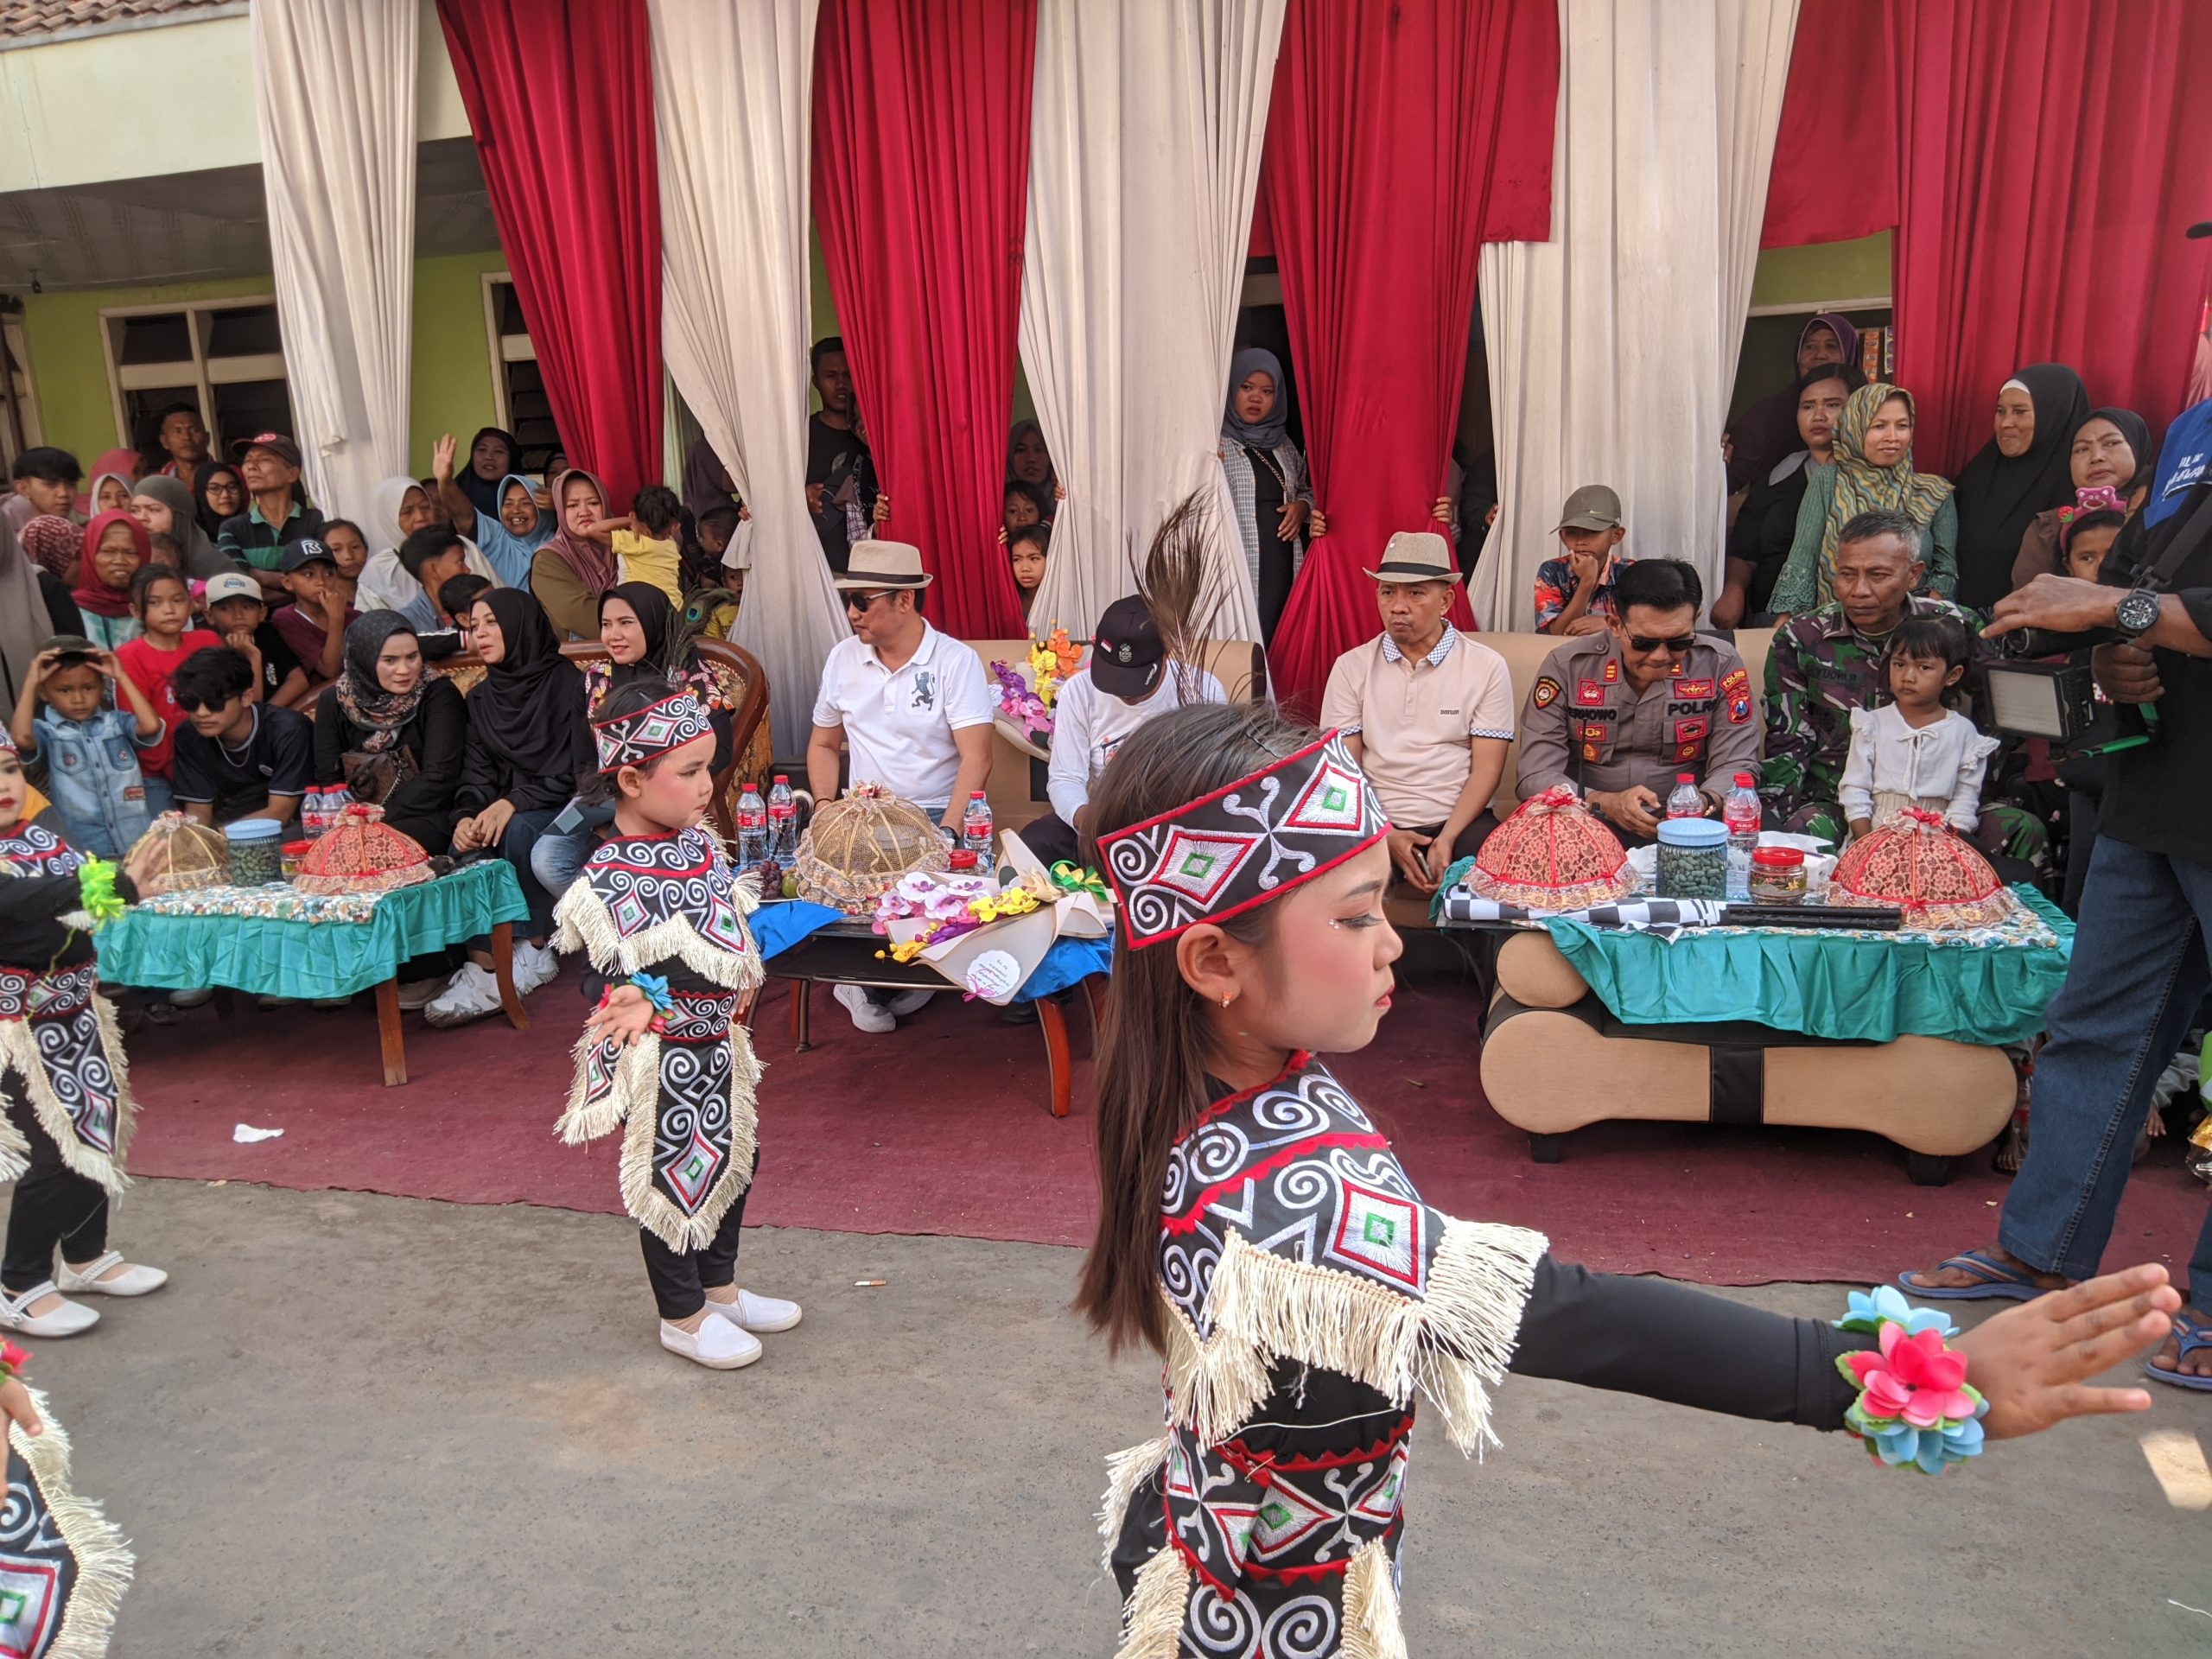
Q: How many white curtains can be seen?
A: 4